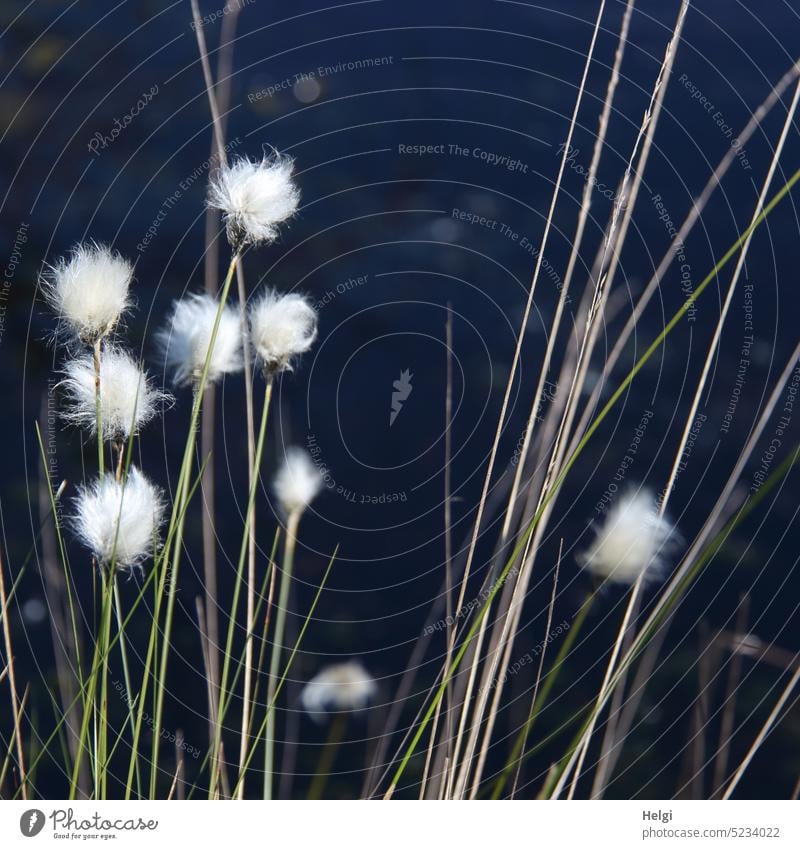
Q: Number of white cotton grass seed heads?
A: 9